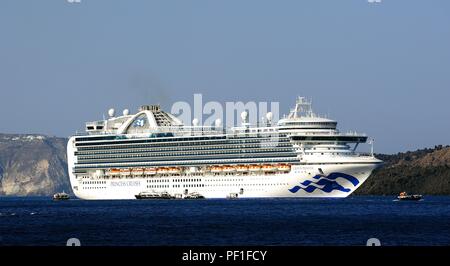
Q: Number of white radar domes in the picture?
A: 6